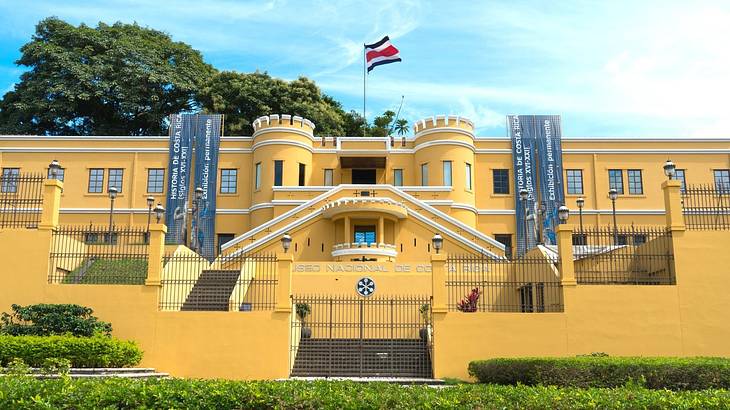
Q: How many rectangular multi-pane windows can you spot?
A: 12